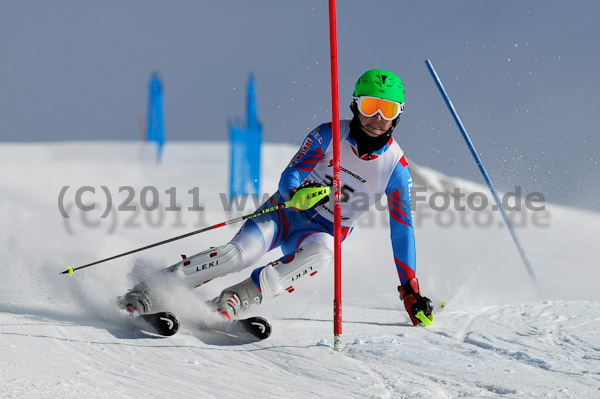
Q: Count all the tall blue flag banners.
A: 2